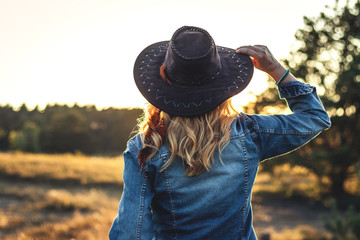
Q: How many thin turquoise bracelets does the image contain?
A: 1